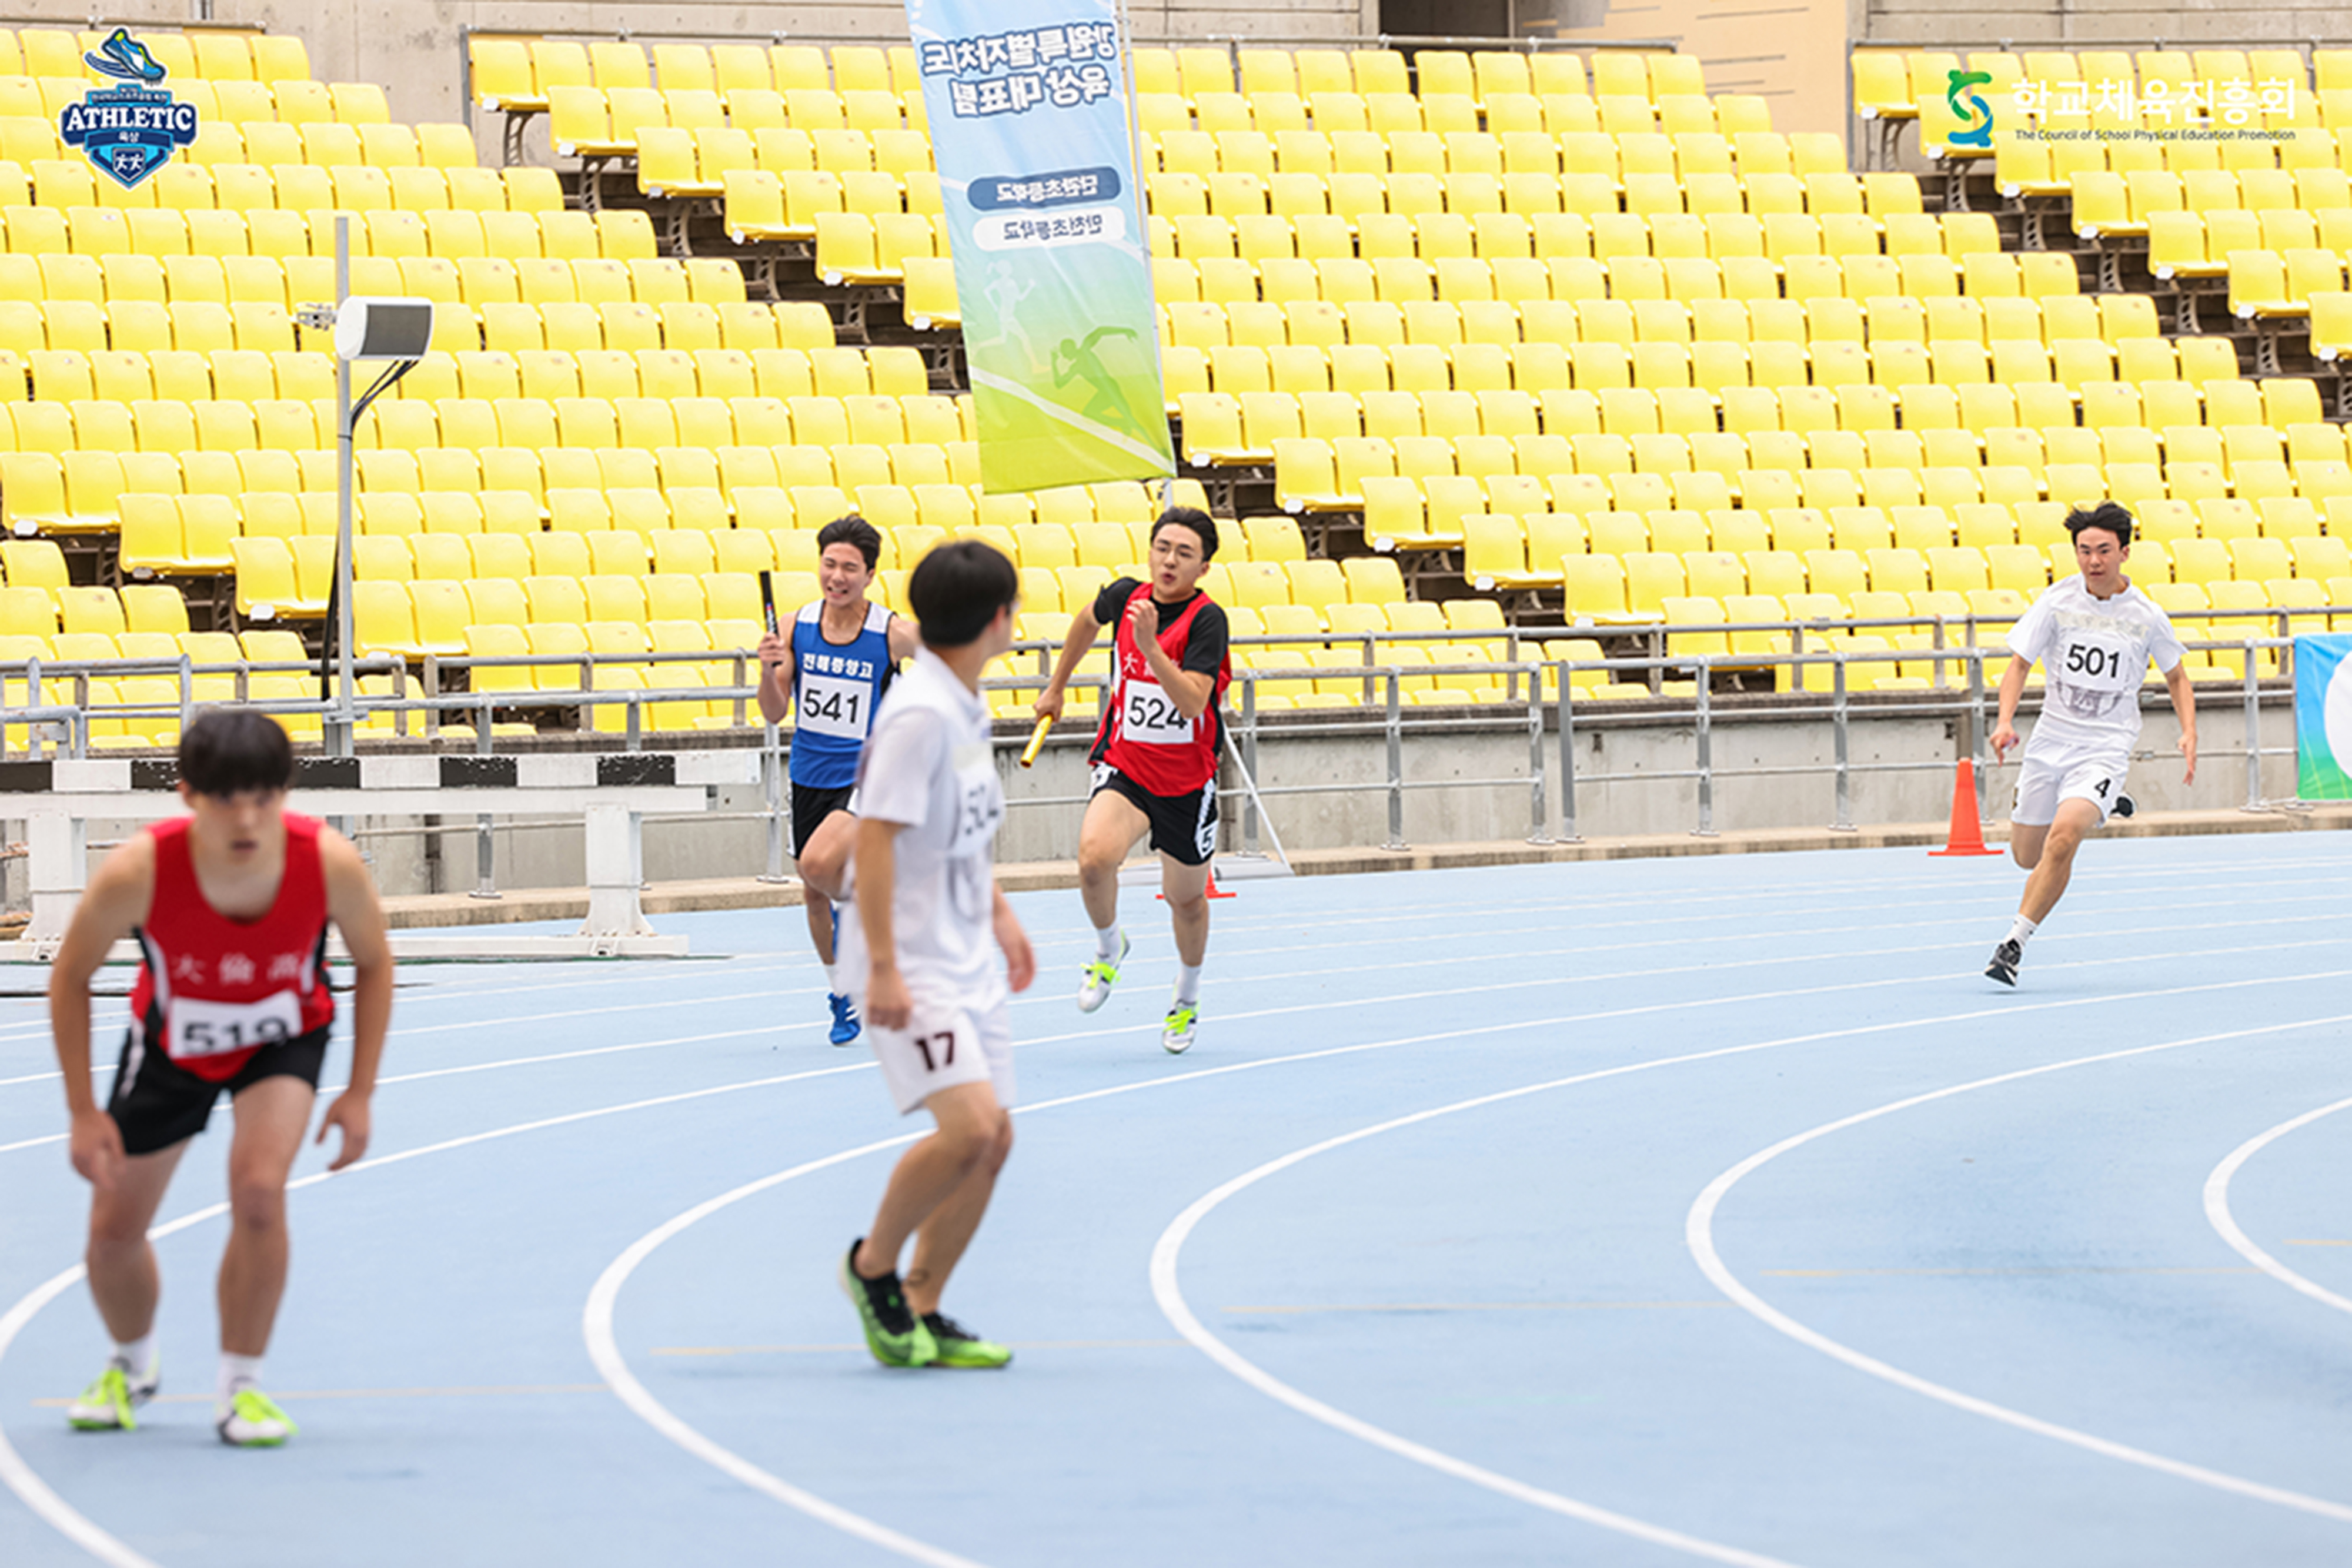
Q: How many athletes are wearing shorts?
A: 5